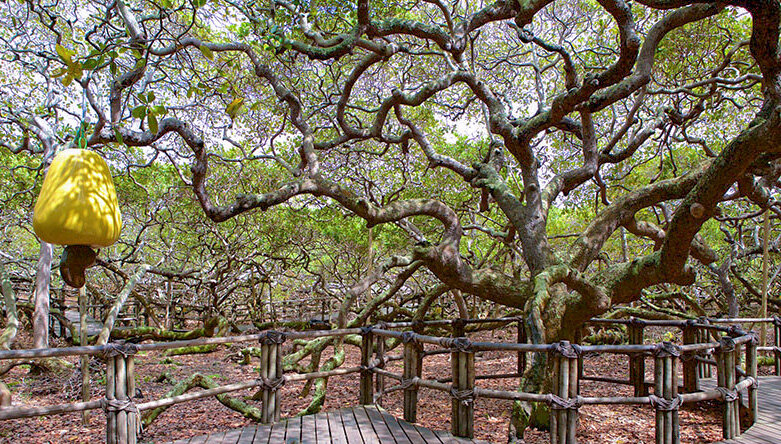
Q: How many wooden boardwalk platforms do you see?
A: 2